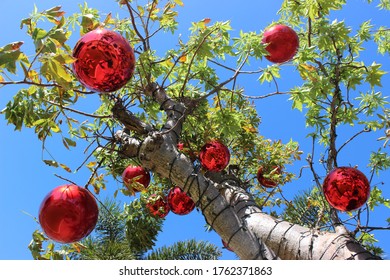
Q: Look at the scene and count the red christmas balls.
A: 9